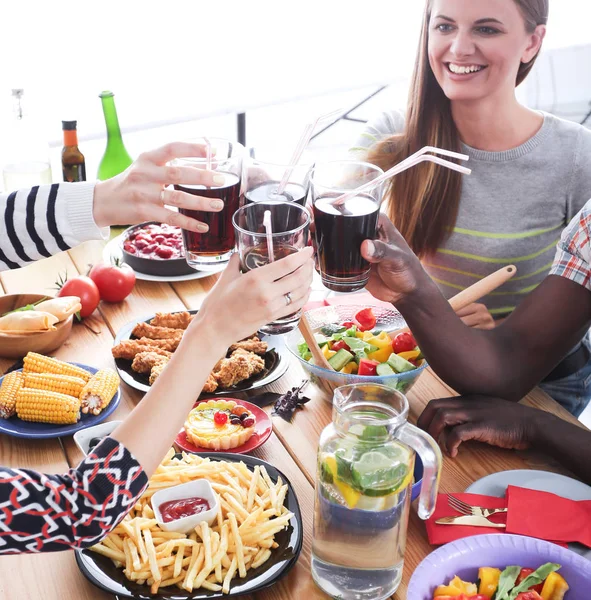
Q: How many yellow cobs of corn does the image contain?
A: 5